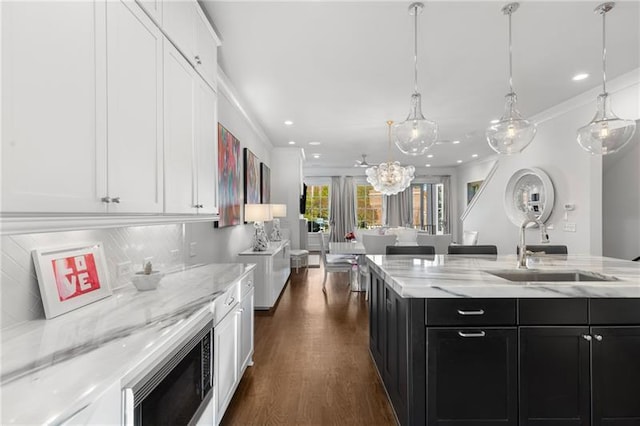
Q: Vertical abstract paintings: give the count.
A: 3